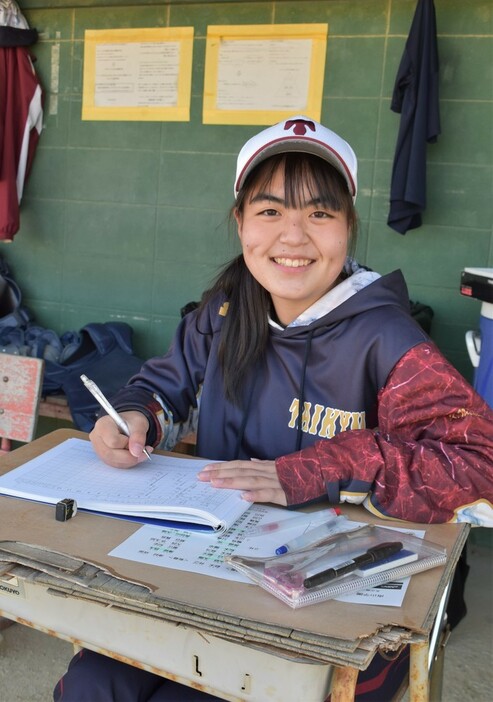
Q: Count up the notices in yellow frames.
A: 2